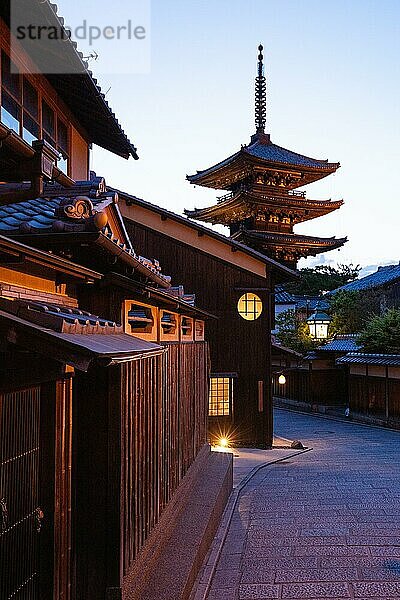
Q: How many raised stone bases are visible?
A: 1